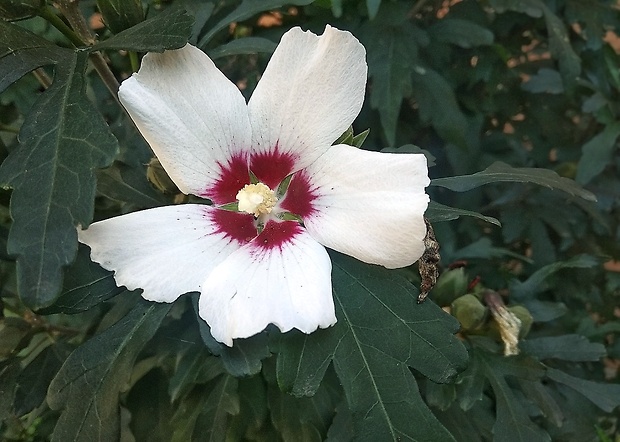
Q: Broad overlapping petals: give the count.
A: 5